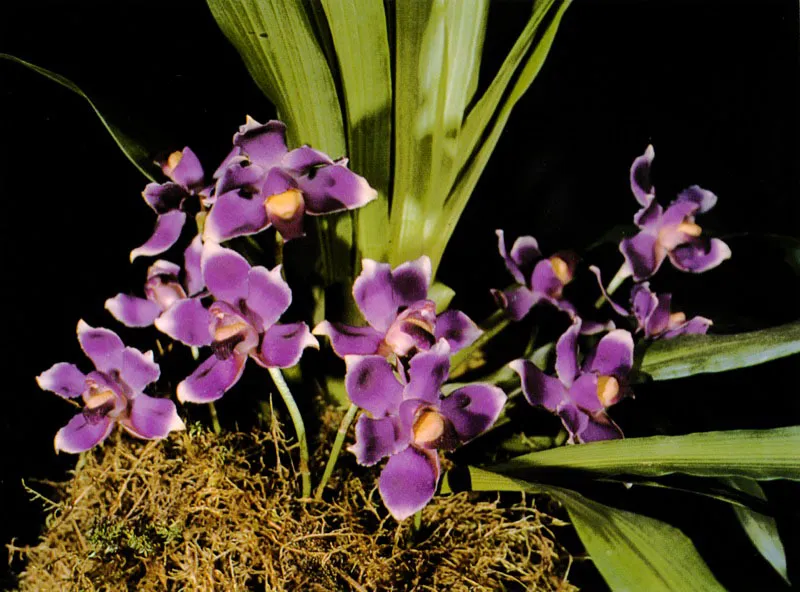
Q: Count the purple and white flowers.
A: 11